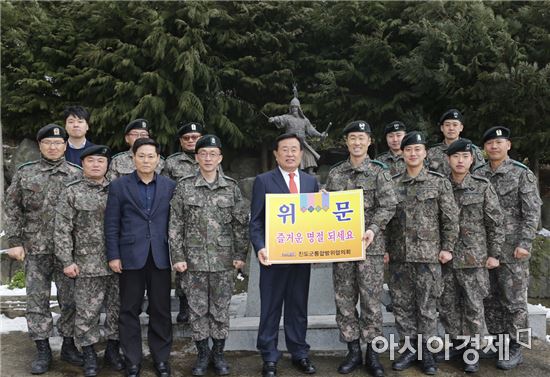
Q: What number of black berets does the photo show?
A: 11